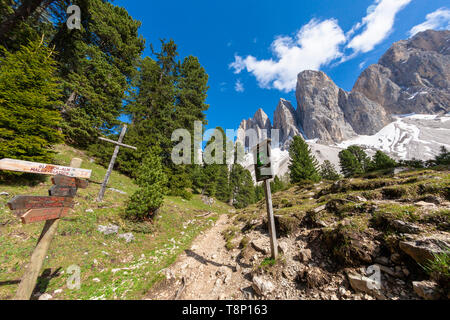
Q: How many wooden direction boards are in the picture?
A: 5